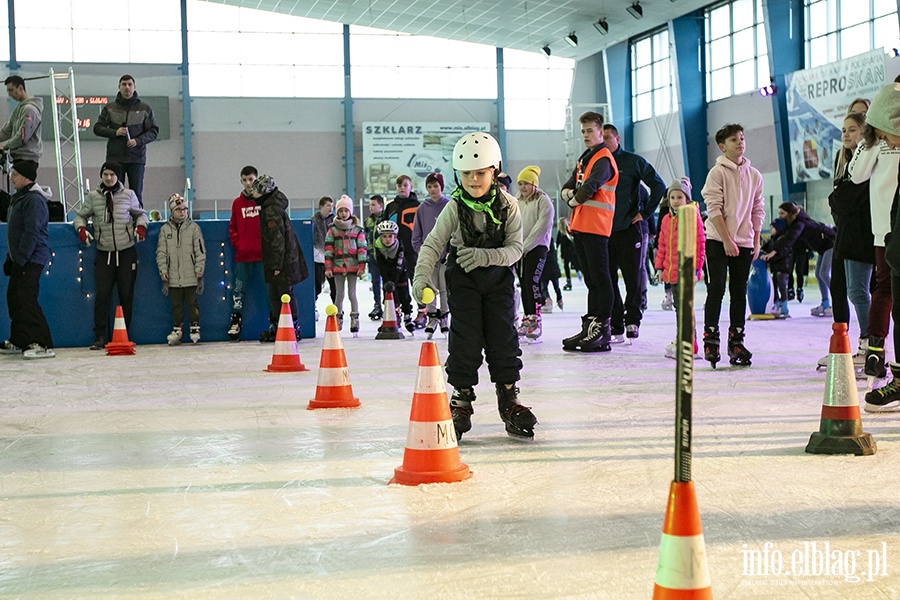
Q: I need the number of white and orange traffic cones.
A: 7